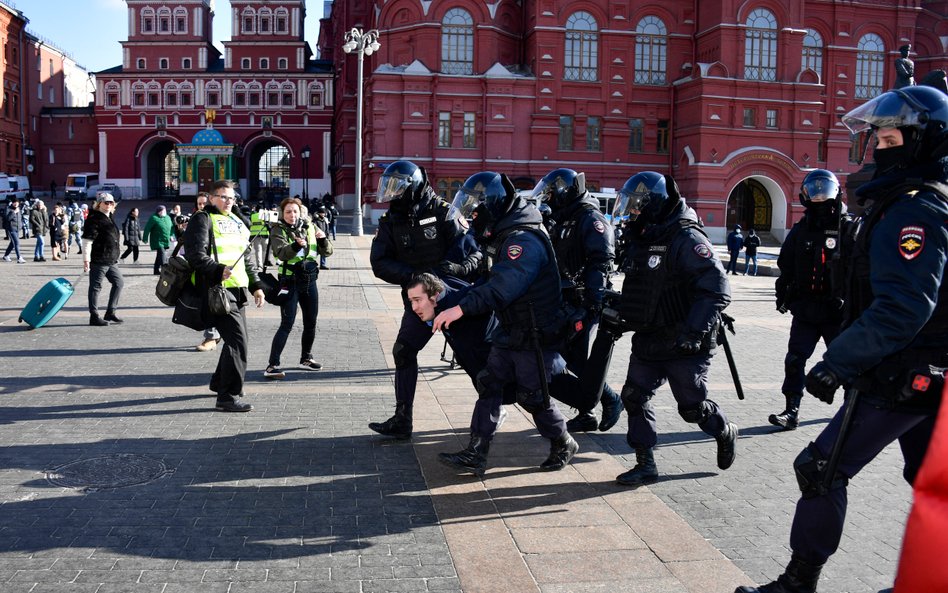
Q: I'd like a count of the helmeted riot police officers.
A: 6